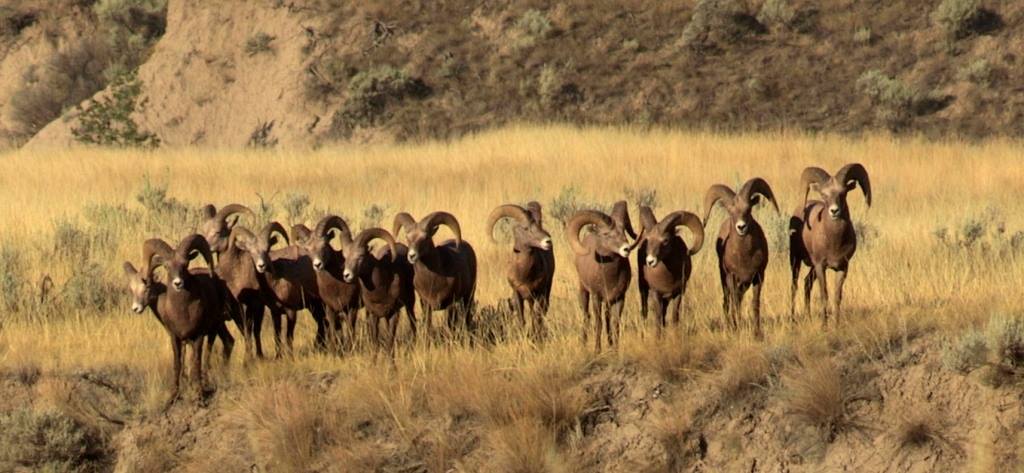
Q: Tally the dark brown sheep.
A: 12